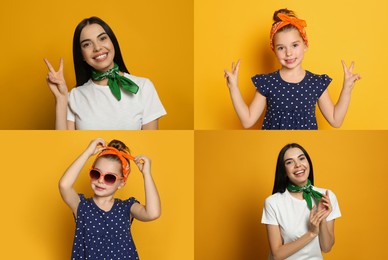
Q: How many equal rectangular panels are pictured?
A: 4